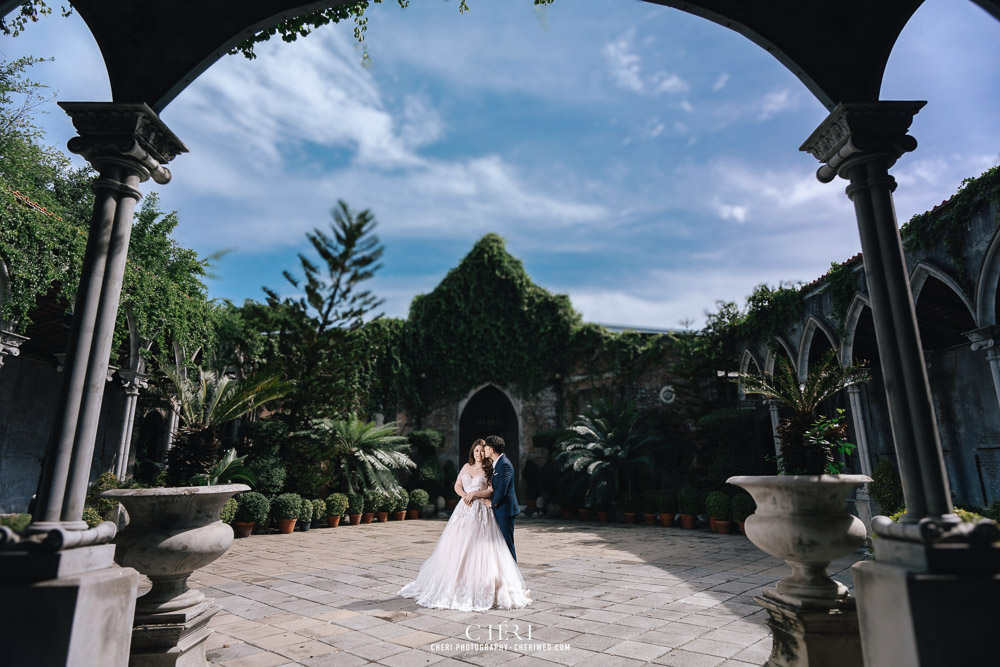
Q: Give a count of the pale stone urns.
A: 2